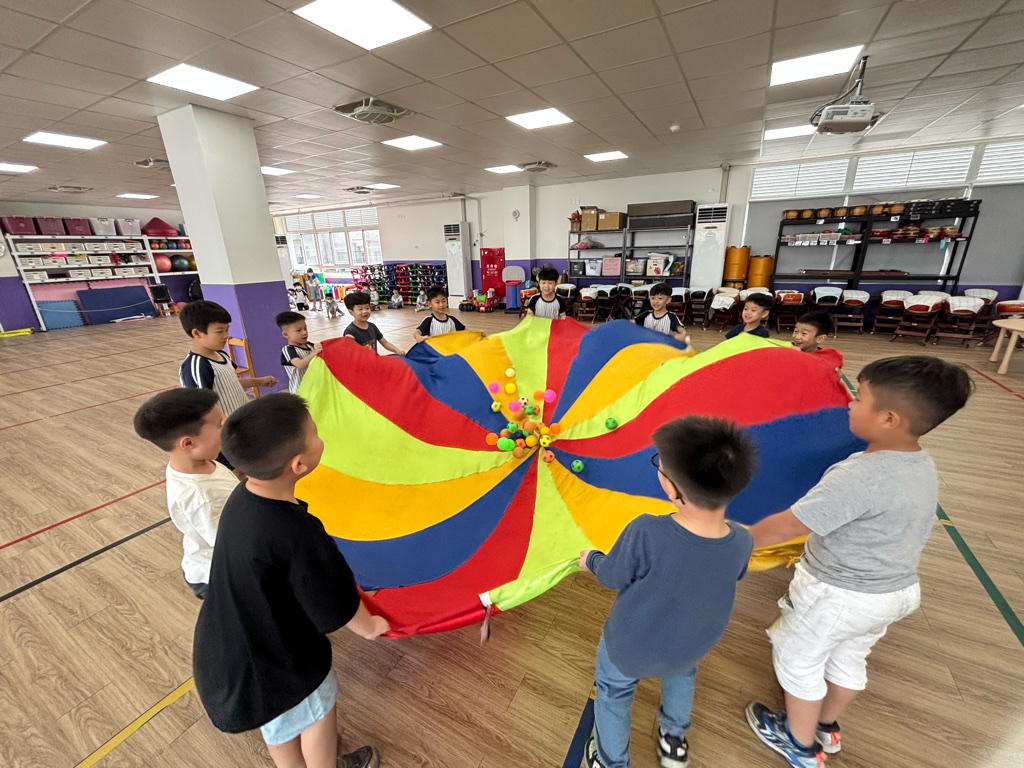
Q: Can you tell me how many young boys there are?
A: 12